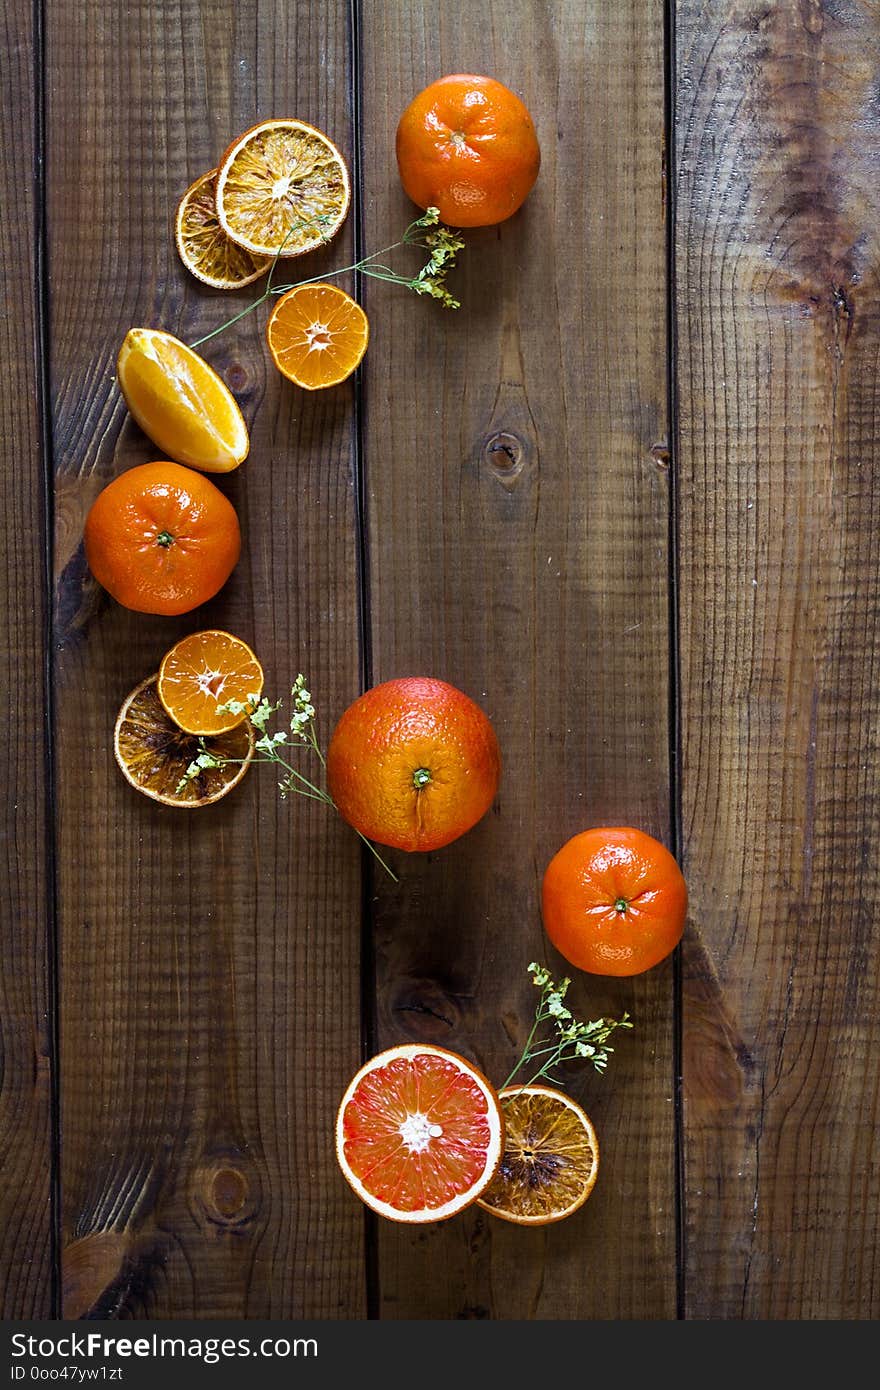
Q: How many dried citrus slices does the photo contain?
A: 4